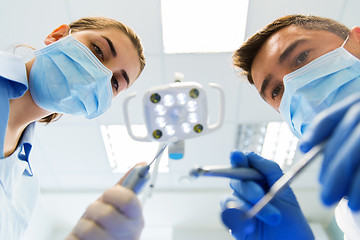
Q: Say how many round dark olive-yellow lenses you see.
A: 4